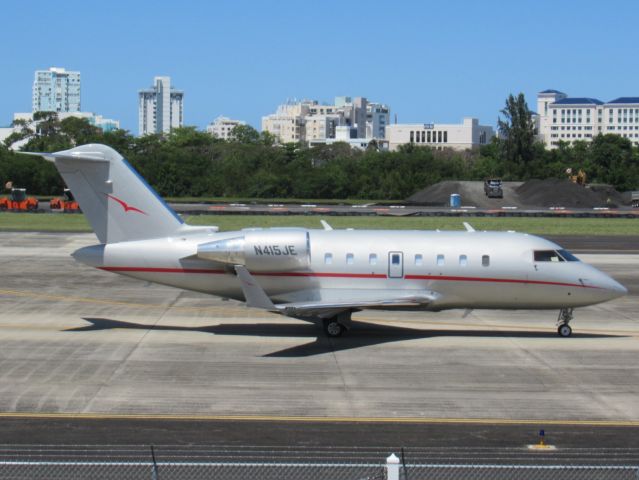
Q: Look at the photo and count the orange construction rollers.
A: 2